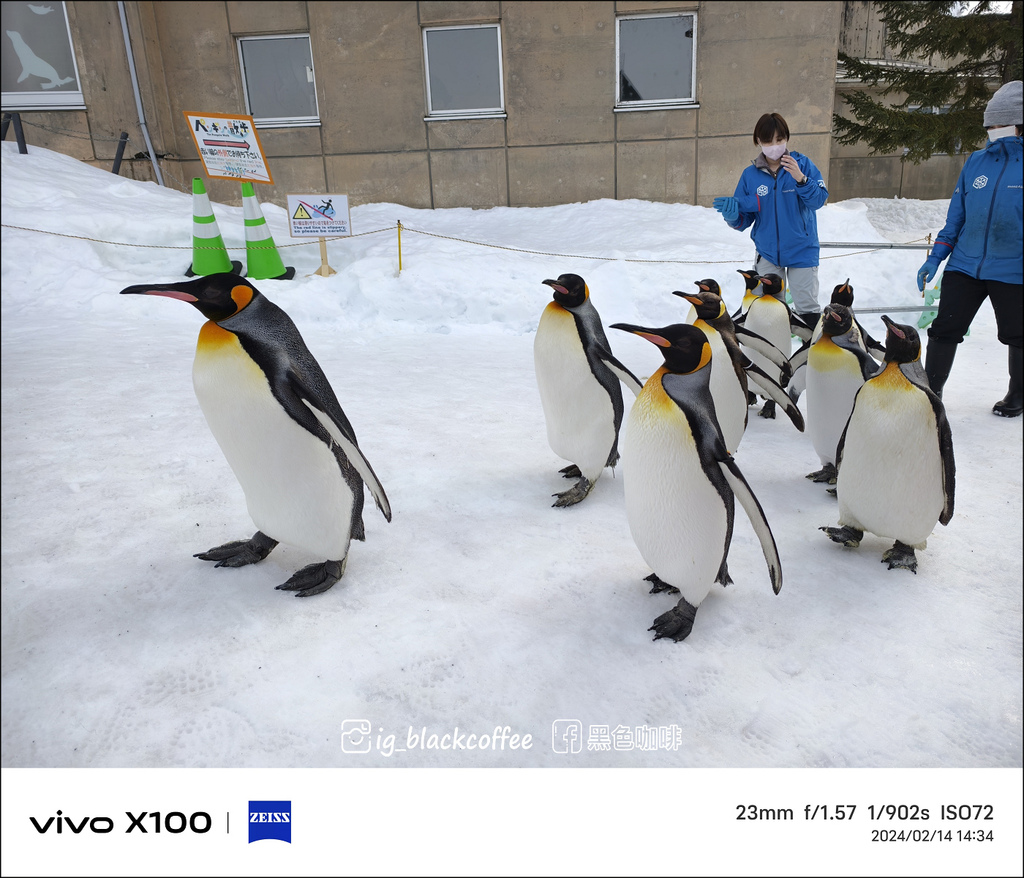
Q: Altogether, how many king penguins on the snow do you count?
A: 10